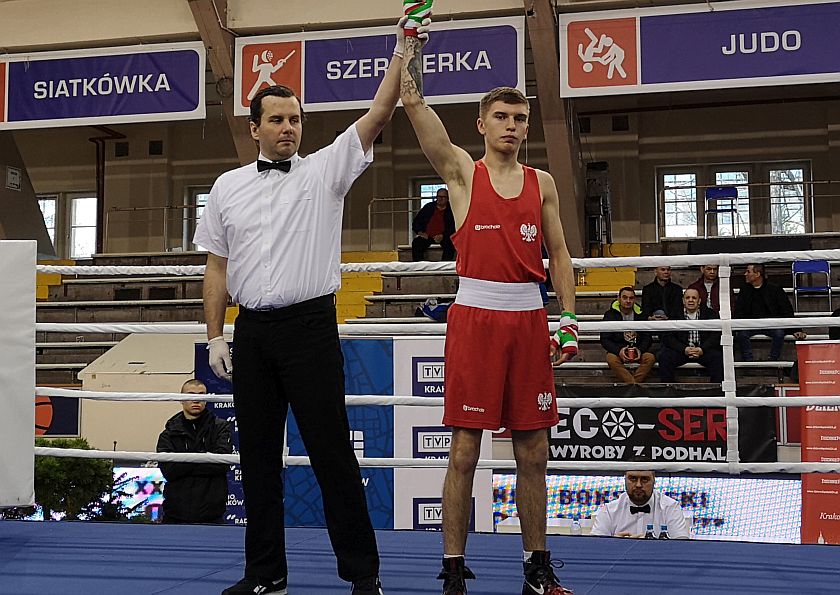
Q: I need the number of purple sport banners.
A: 3